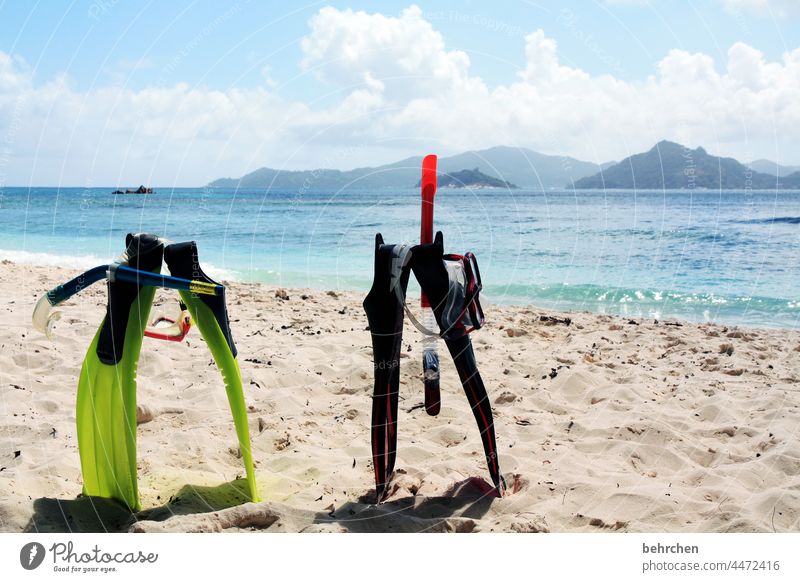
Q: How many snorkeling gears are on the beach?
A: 2